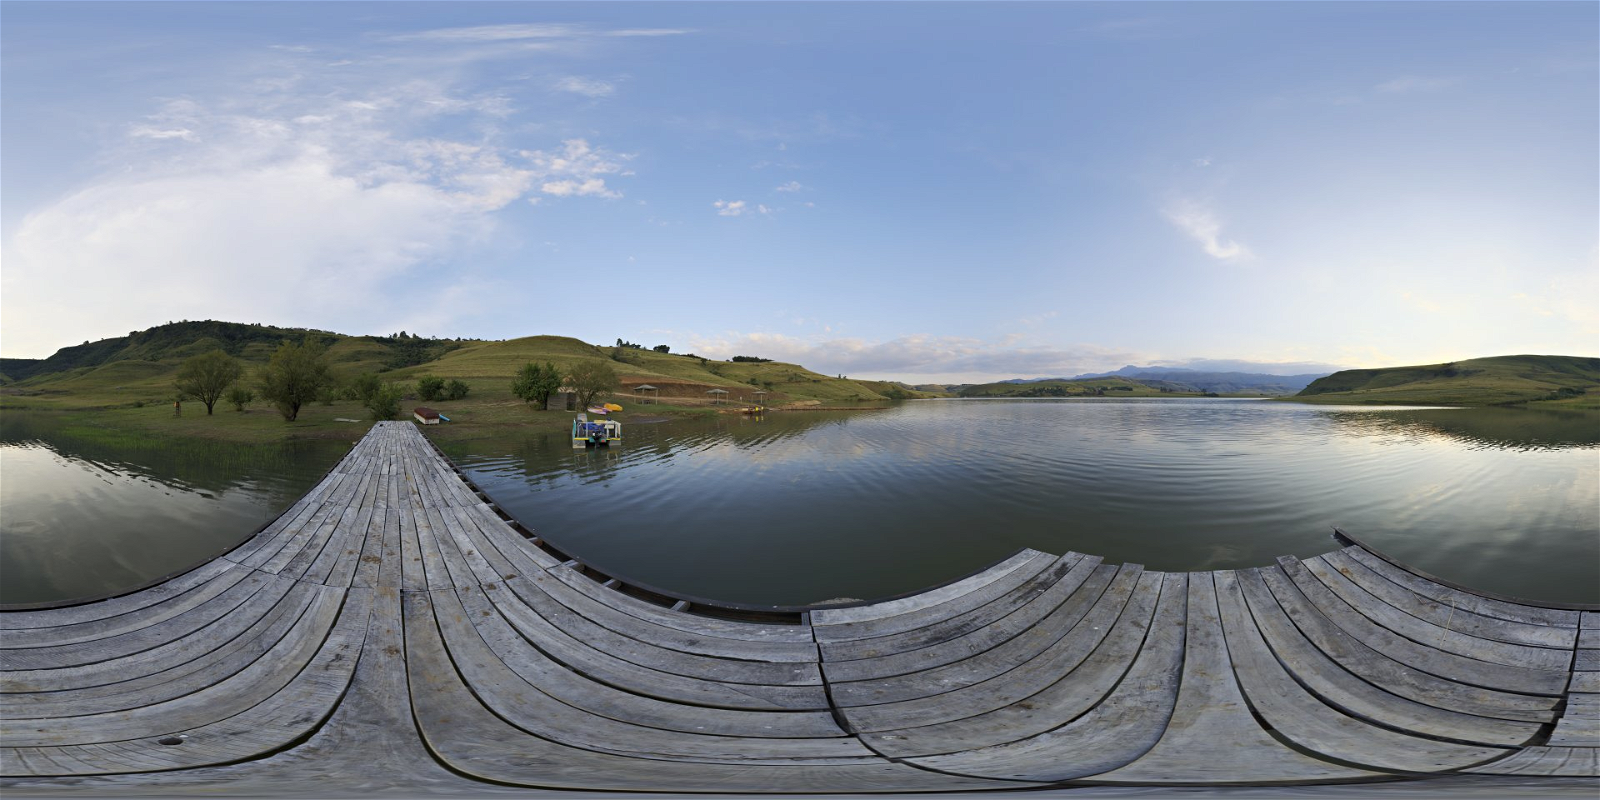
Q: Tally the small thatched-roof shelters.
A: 3